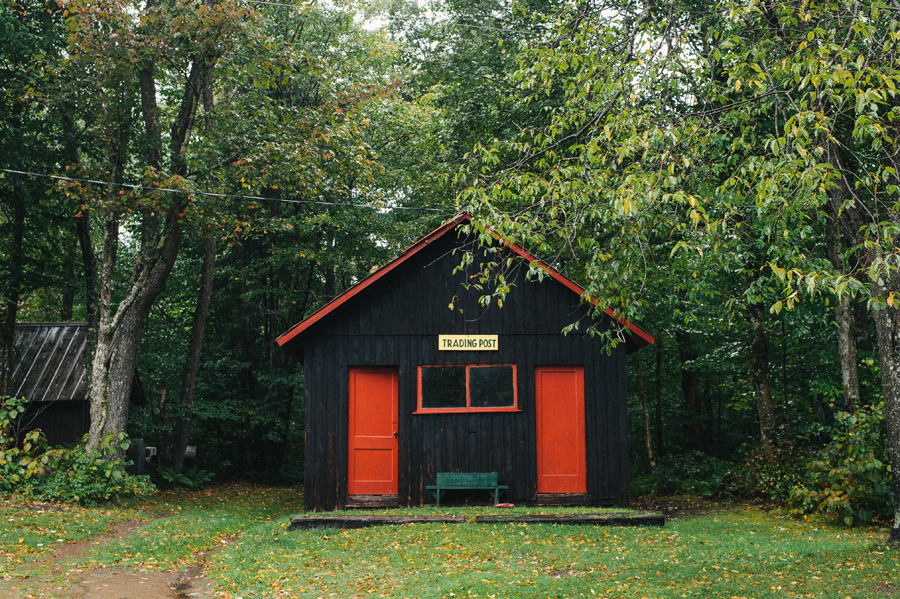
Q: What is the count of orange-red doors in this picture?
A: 2